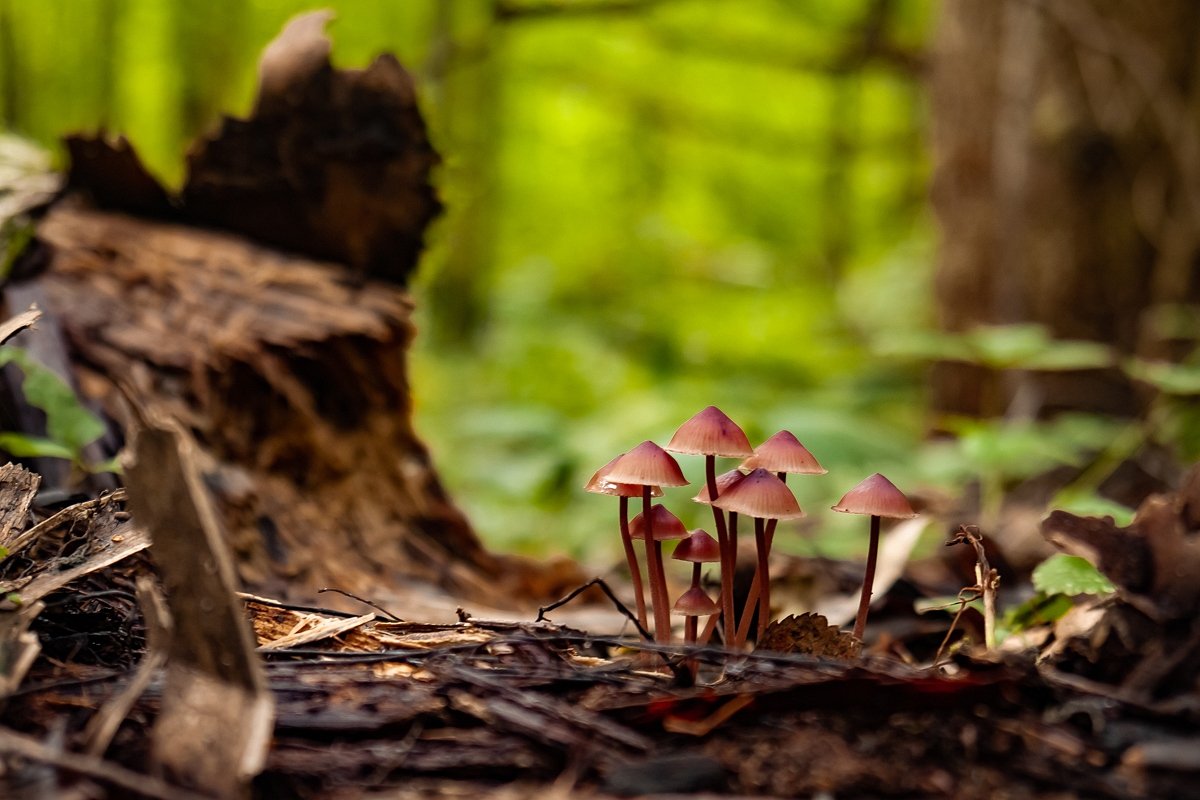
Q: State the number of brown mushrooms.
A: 10